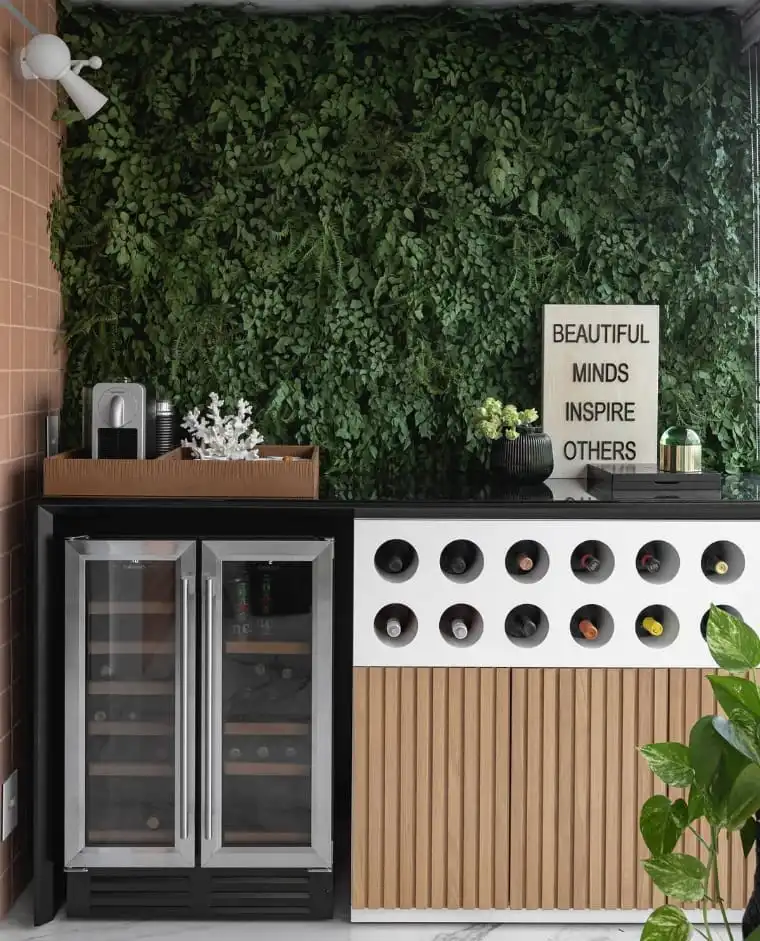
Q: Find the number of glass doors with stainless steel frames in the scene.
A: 2